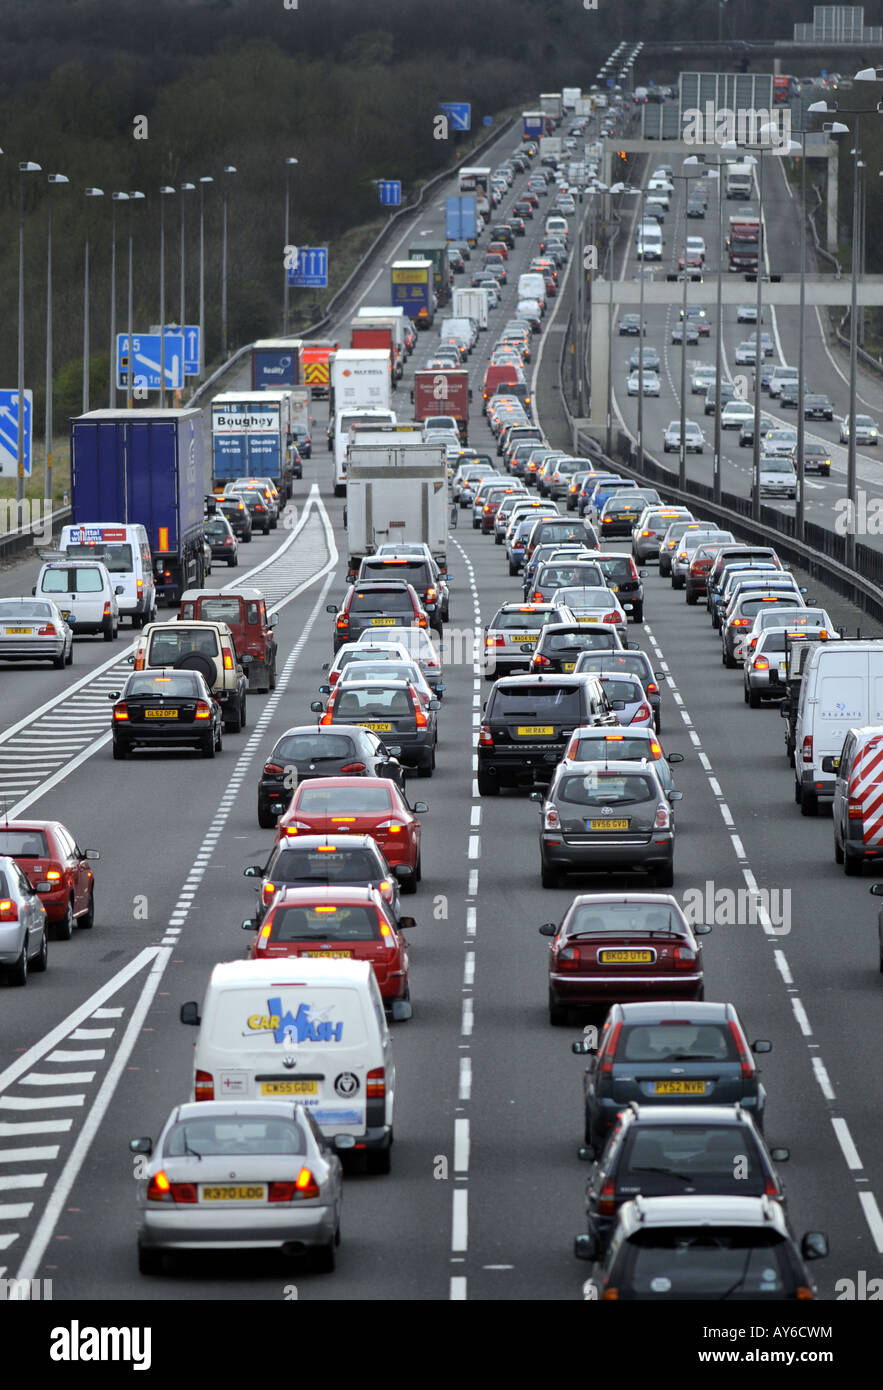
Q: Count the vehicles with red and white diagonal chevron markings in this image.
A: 1